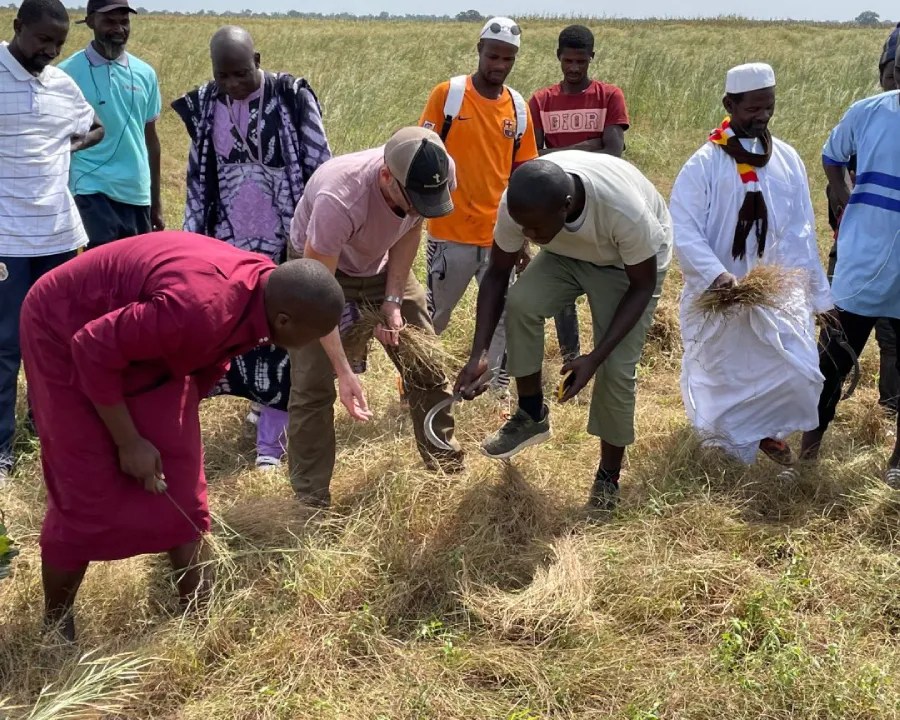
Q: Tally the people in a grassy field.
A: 11